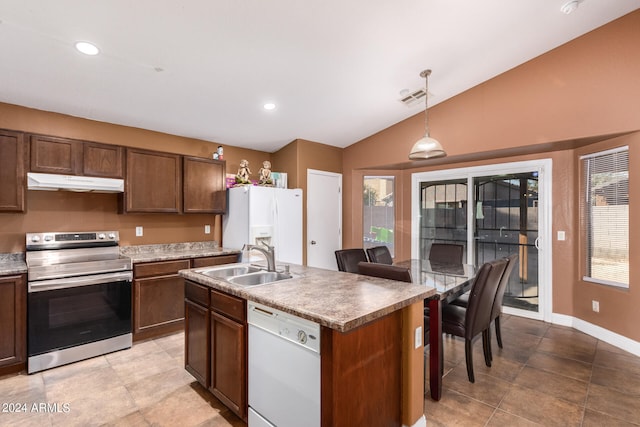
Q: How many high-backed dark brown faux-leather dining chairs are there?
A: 6